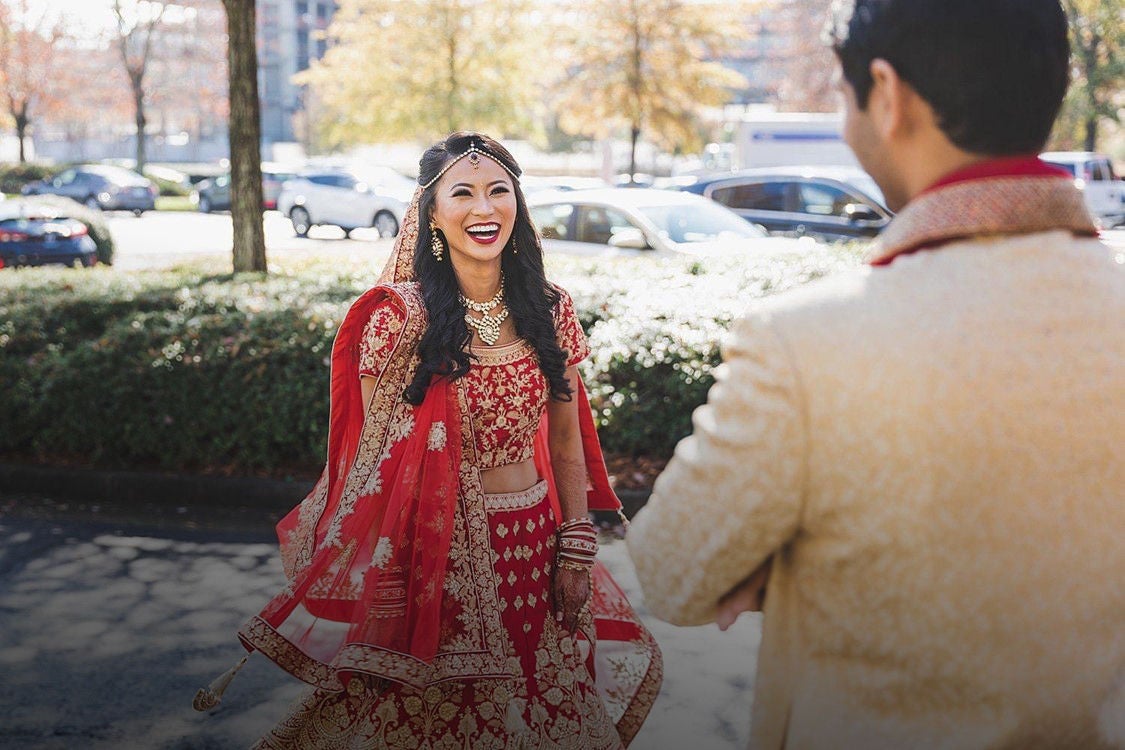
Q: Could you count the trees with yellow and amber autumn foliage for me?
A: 2